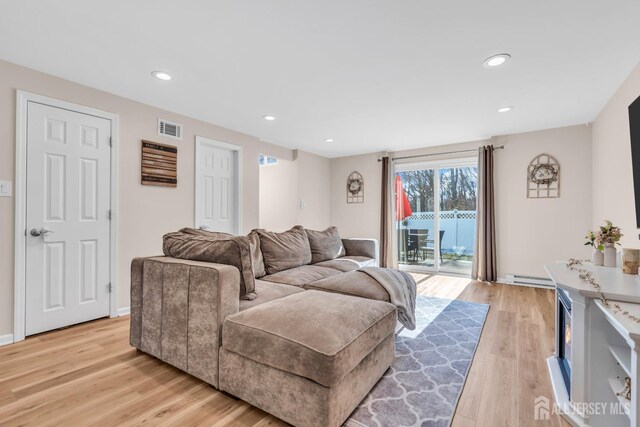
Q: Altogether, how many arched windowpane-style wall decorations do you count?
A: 2